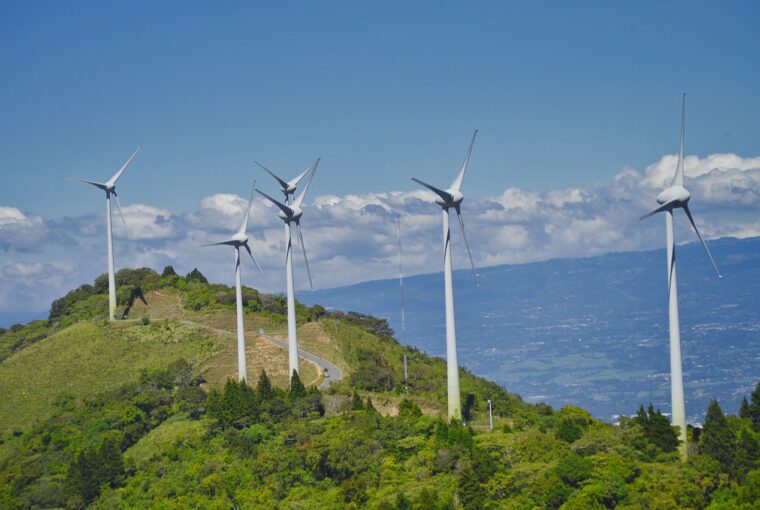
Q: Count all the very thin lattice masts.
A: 1